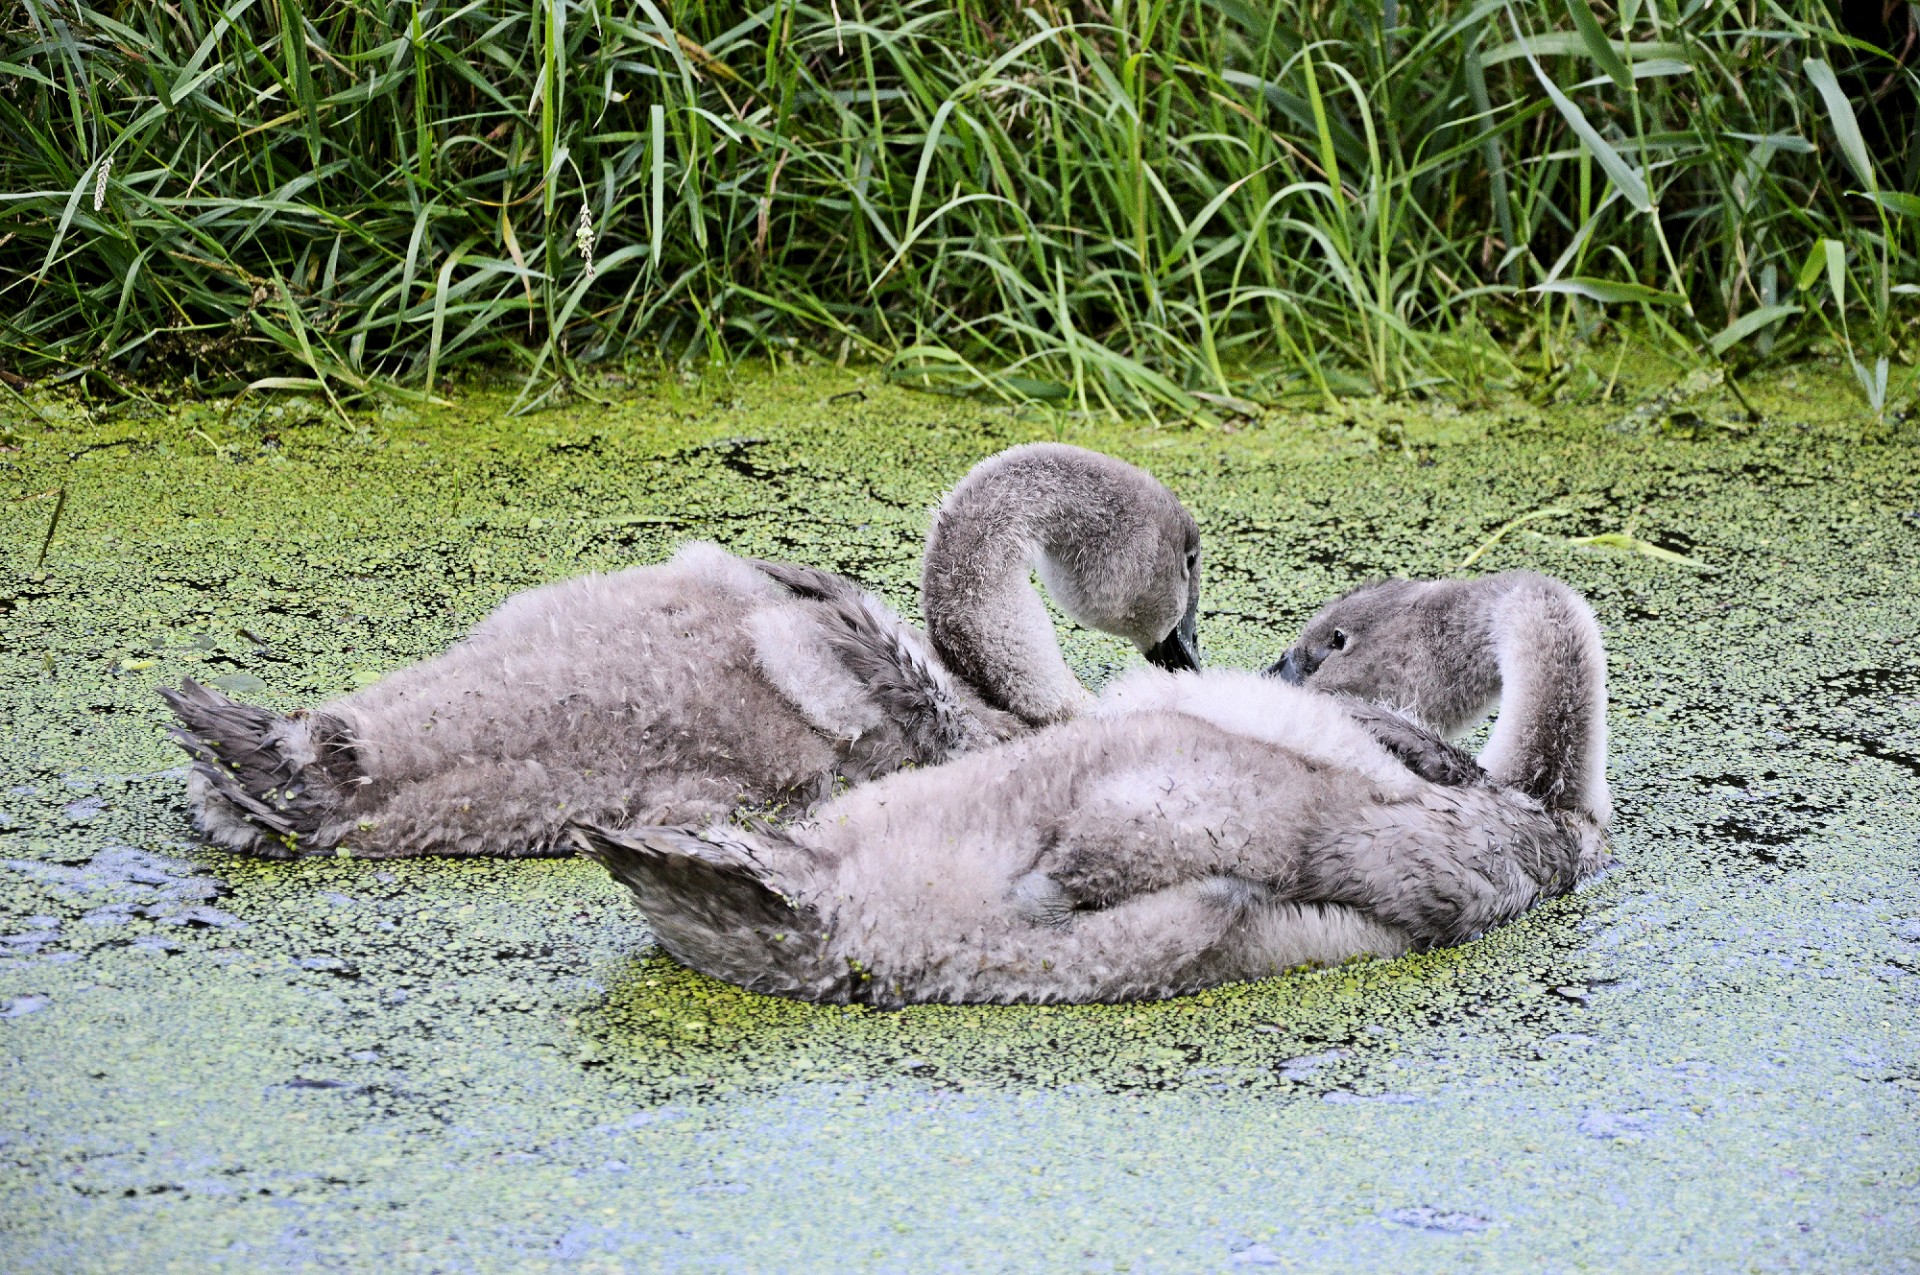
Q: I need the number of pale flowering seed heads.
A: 2